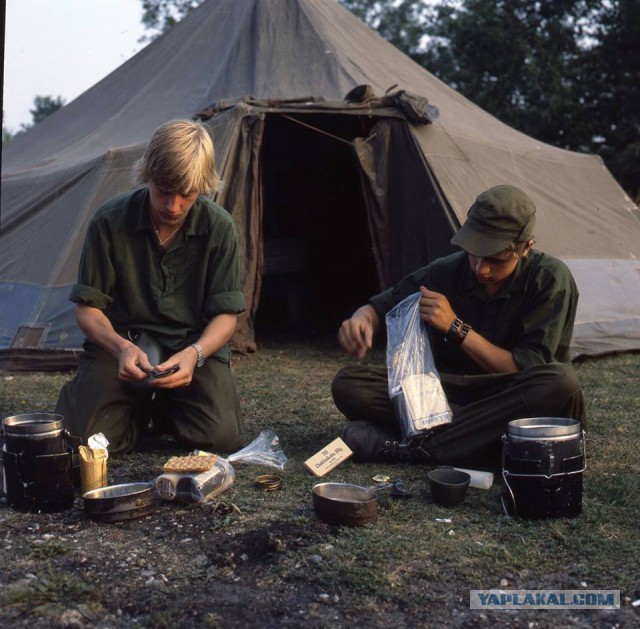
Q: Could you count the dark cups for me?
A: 1